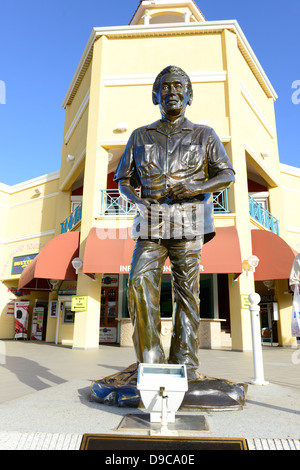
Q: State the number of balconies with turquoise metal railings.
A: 3